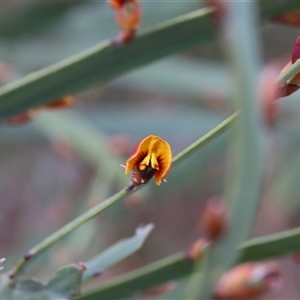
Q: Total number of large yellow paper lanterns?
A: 0